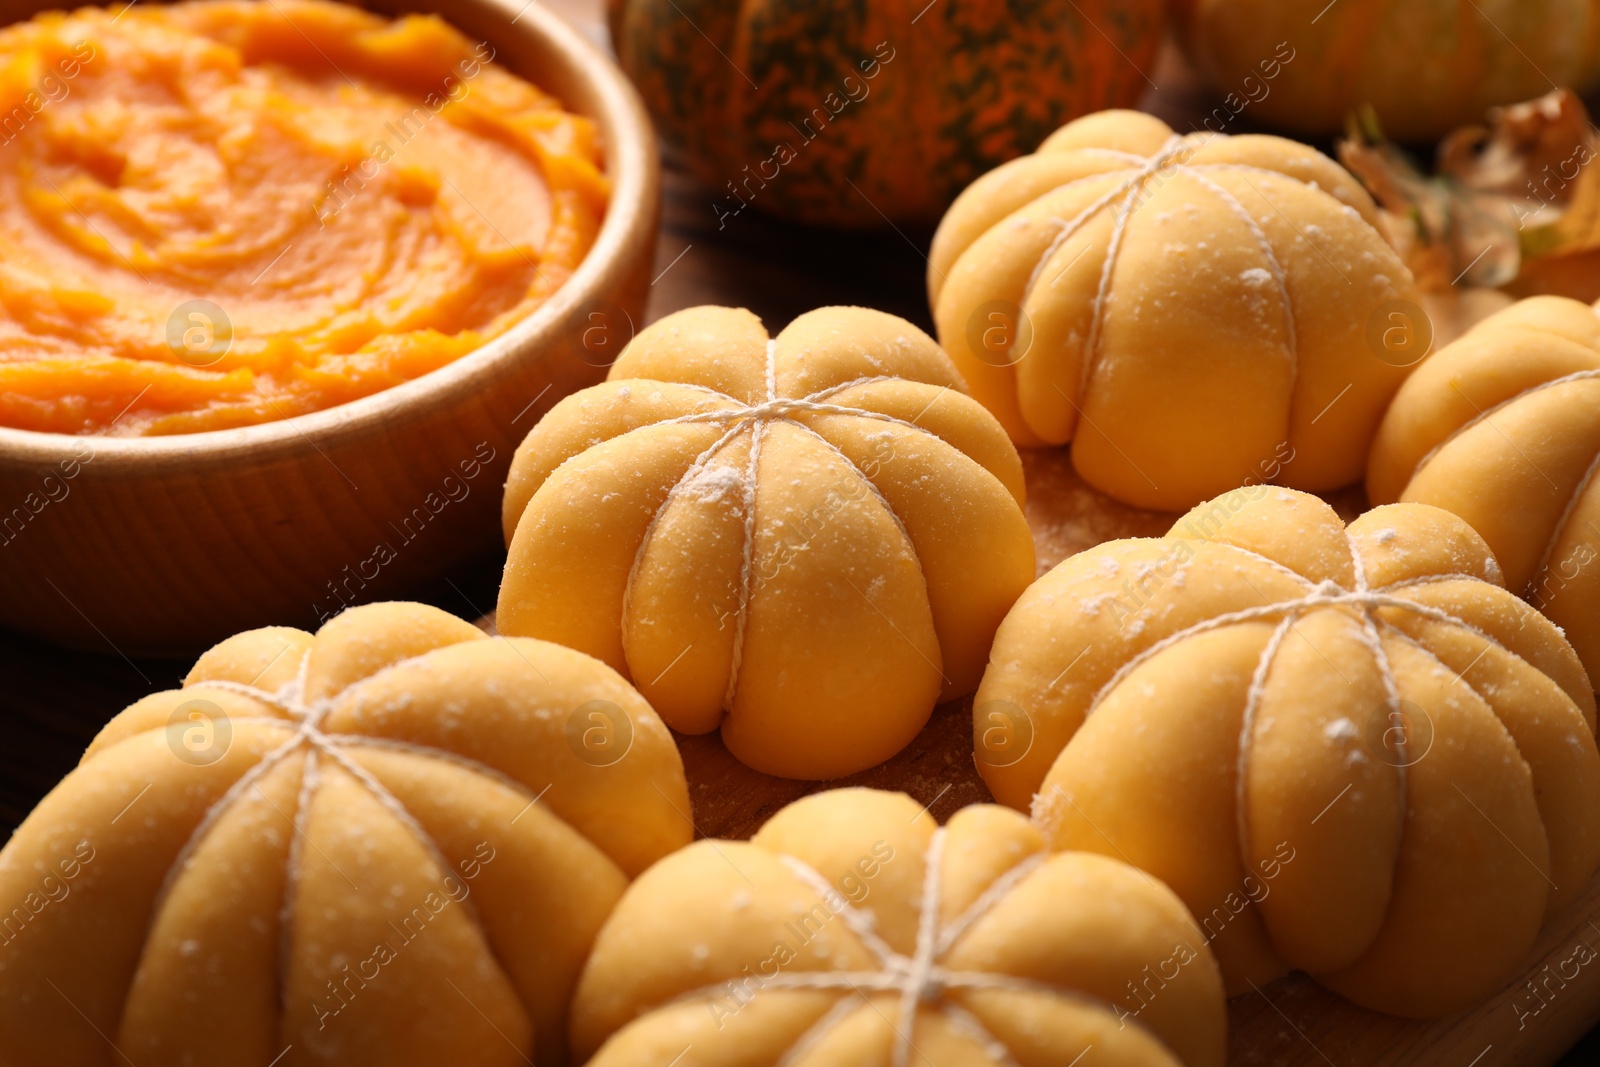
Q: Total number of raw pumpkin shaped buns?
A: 6